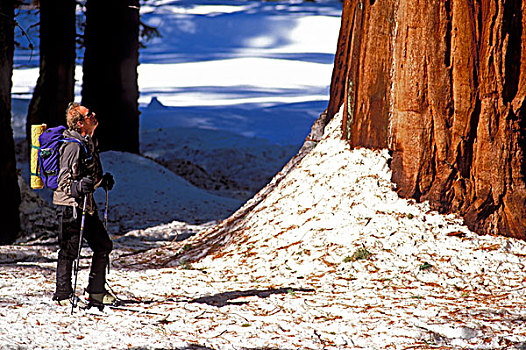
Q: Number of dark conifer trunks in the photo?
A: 3